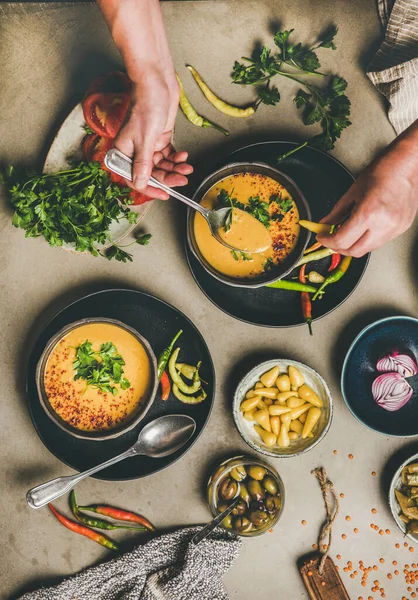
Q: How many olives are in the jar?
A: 12